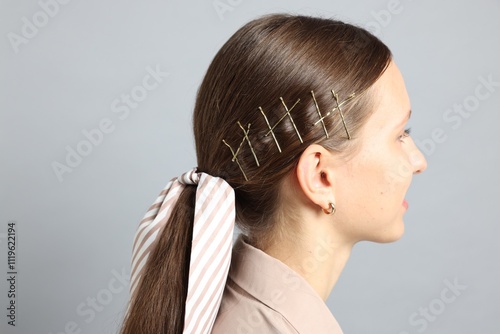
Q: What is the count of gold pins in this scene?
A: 9